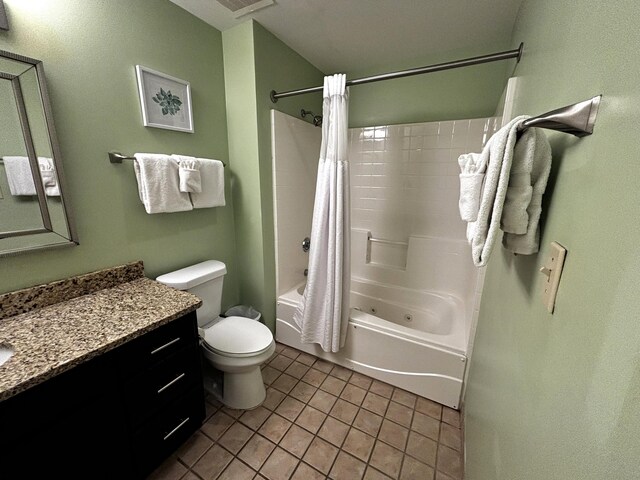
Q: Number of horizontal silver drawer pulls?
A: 3